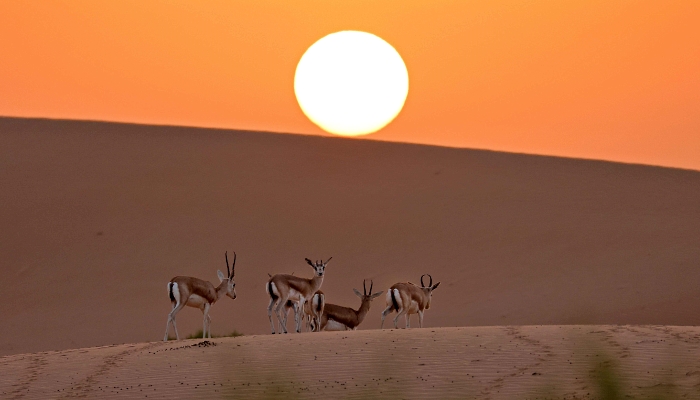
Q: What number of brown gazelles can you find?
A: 5